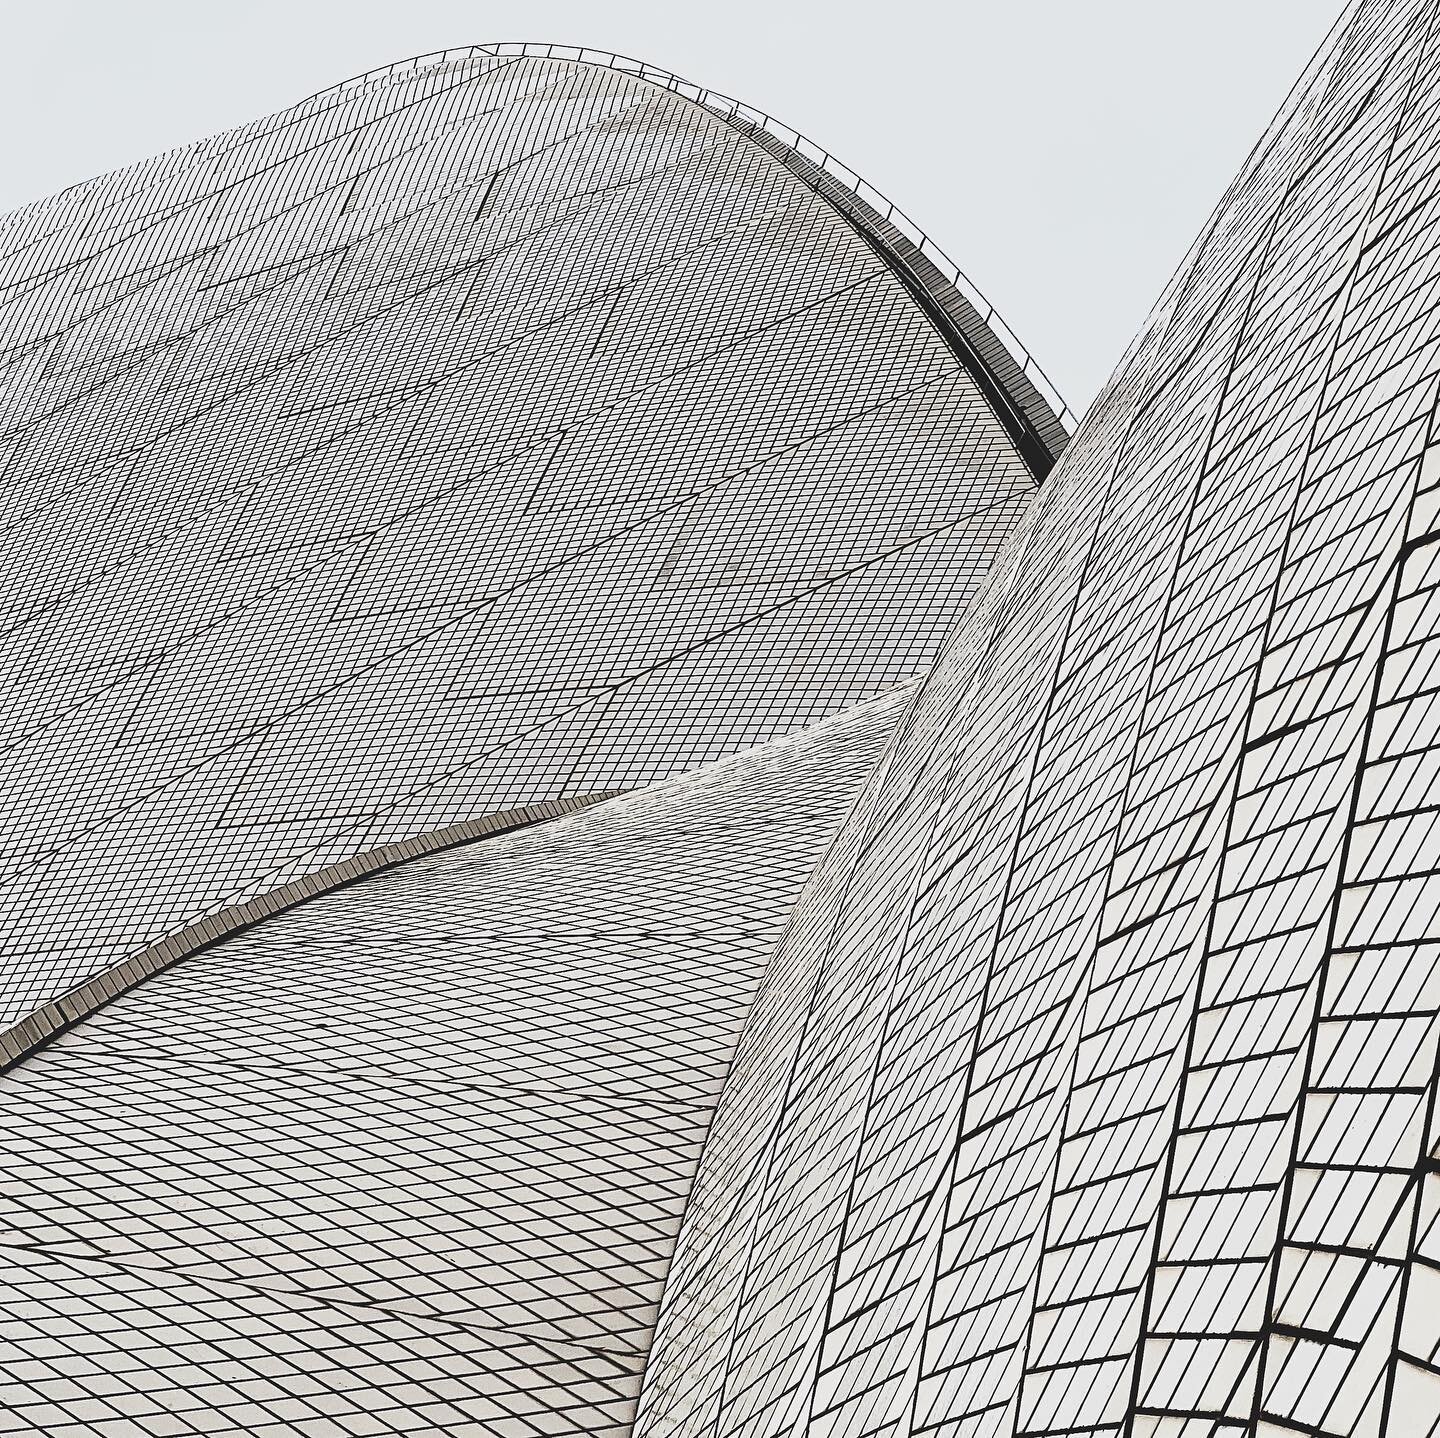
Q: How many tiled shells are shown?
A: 3